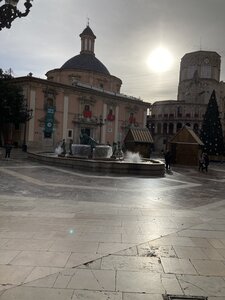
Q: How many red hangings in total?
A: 3